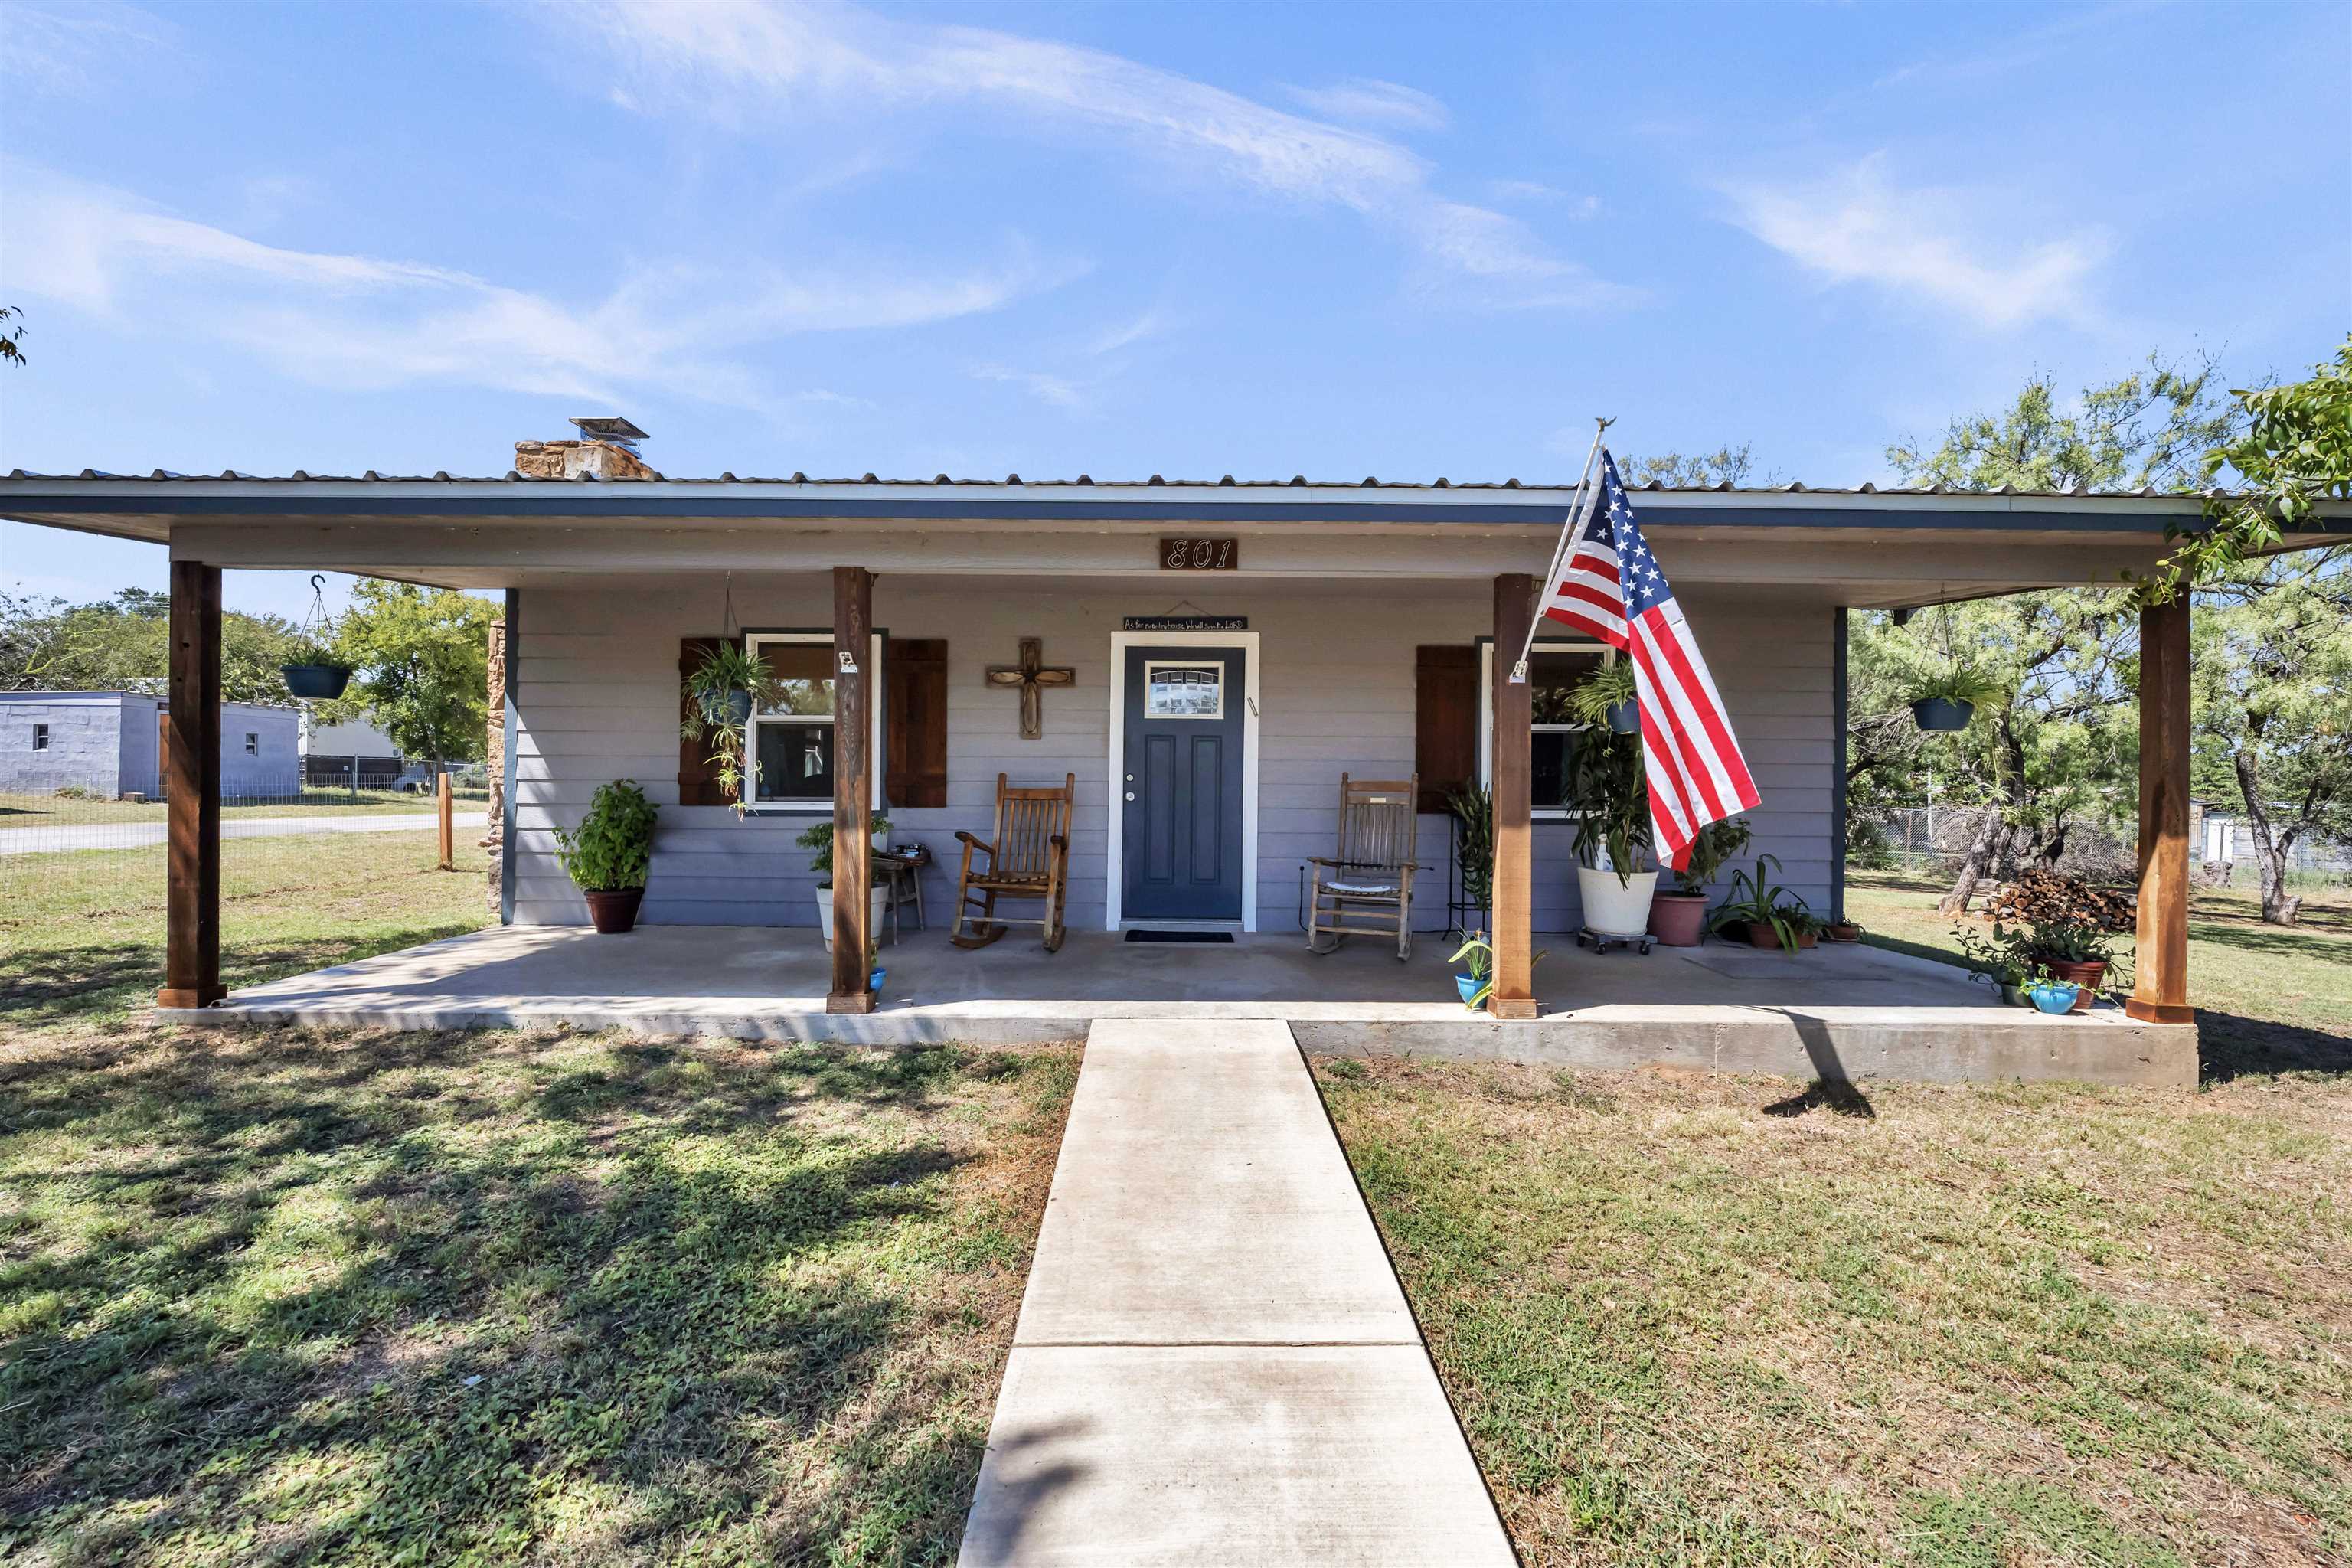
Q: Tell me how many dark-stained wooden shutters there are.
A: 3